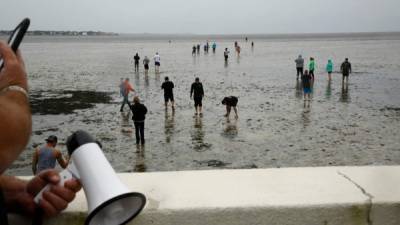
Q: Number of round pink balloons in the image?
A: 0